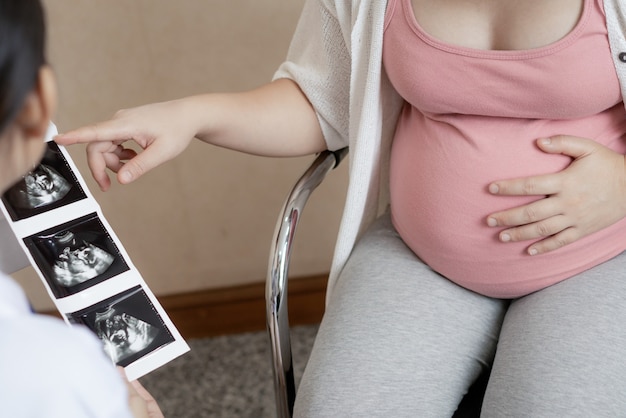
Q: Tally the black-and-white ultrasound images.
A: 3